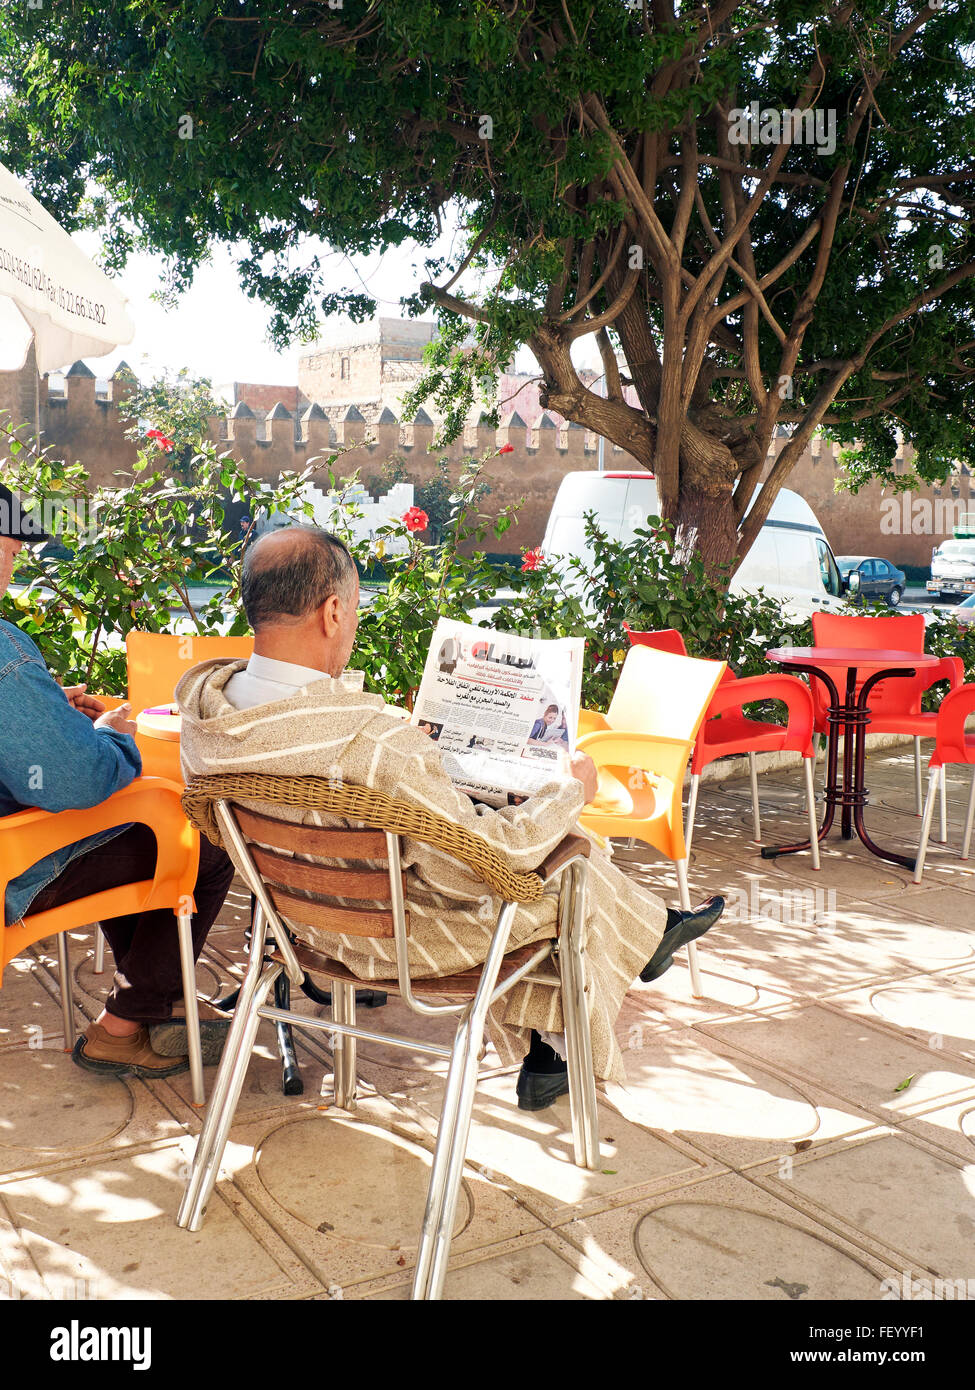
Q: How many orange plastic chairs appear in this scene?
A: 3